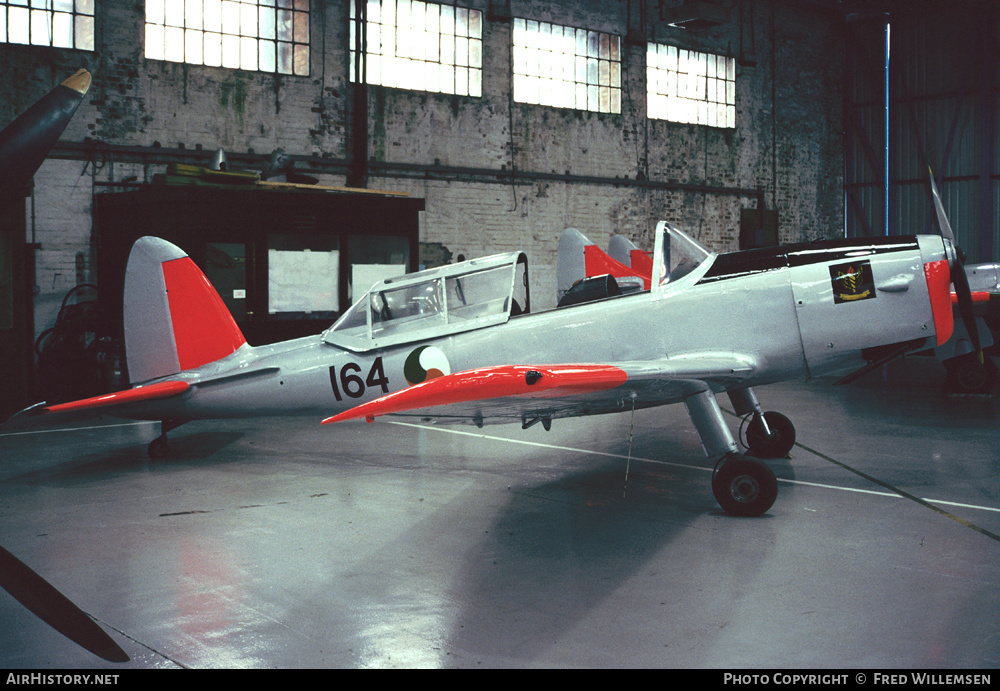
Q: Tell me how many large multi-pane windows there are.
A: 5